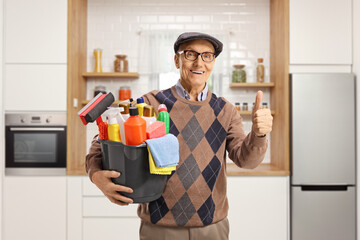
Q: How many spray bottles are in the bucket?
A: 1